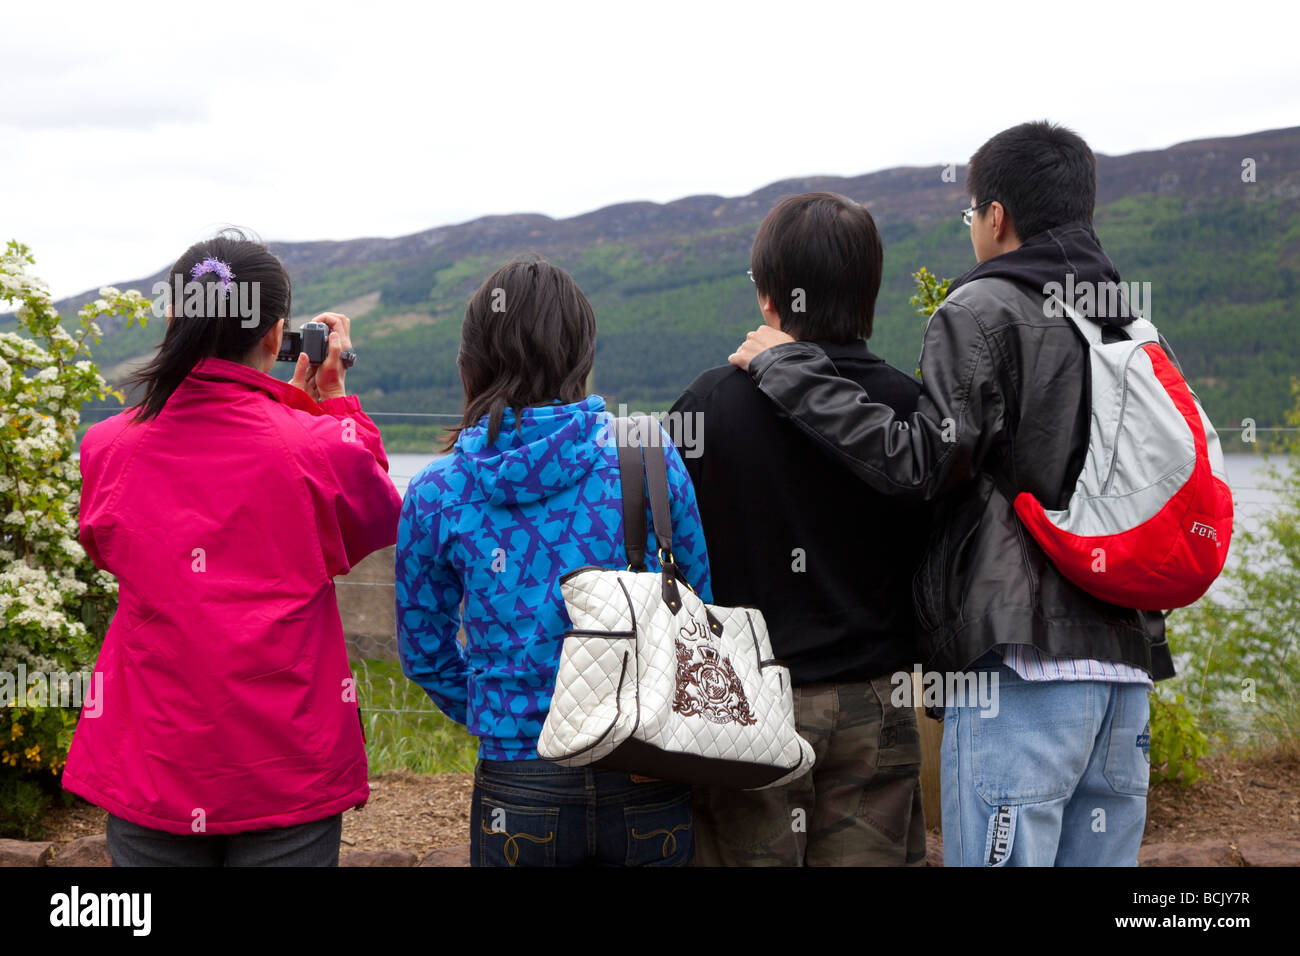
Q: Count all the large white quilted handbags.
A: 1